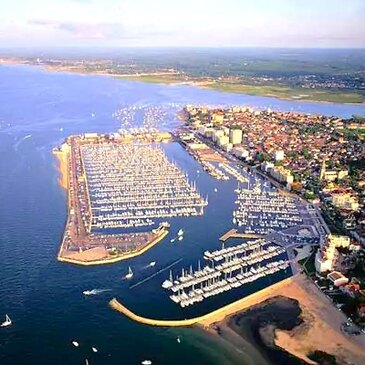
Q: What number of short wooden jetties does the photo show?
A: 1